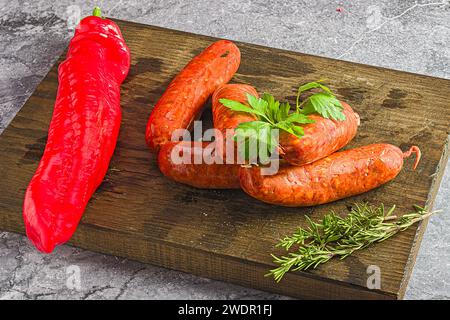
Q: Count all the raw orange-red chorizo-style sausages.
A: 5